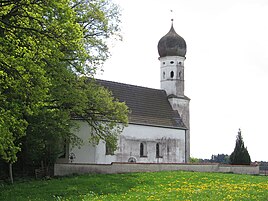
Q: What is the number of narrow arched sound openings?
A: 3